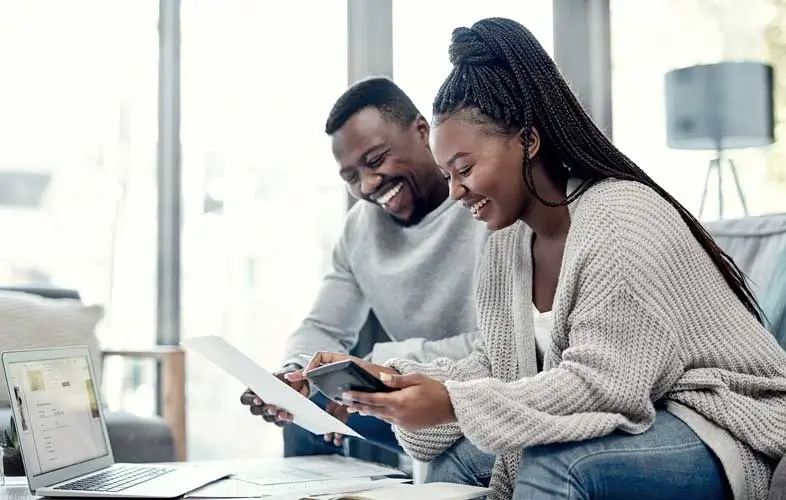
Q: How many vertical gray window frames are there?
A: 3